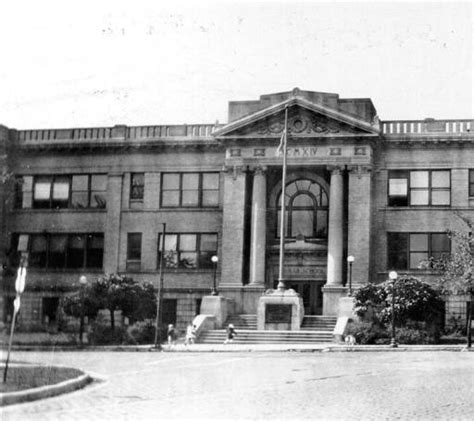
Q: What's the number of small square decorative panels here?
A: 4